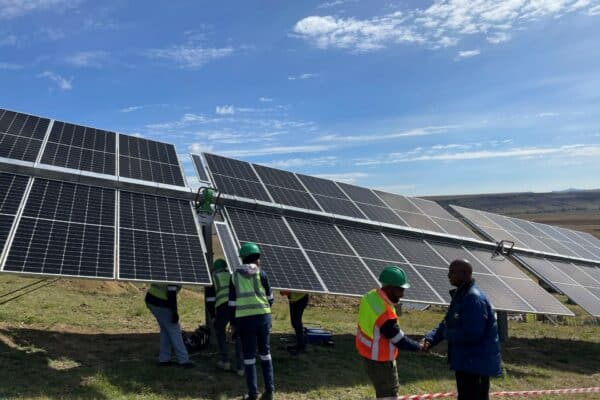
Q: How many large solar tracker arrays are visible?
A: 3